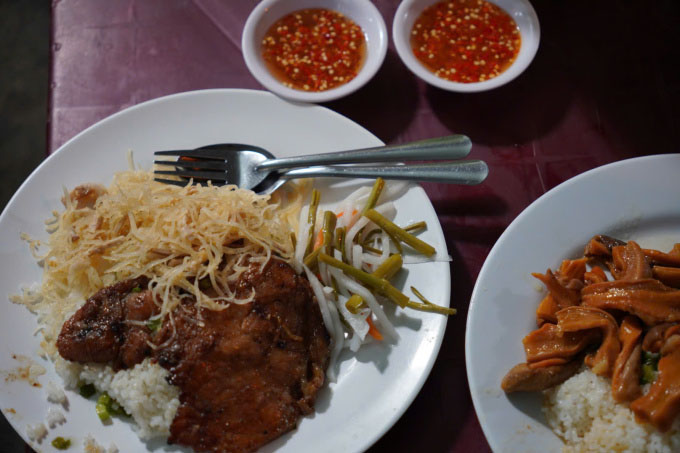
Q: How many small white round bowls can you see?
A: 2